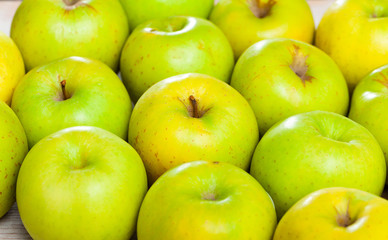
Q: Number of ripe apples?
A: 15